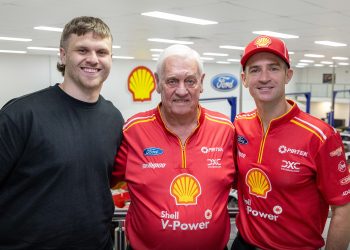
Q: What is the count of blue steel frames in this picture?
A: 3